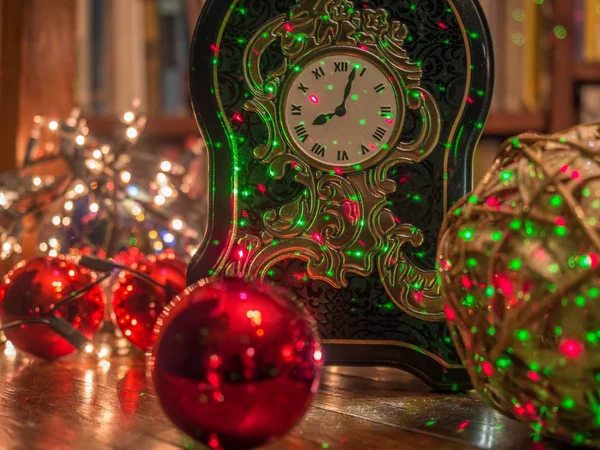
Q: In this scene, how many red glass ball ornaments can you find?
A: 3